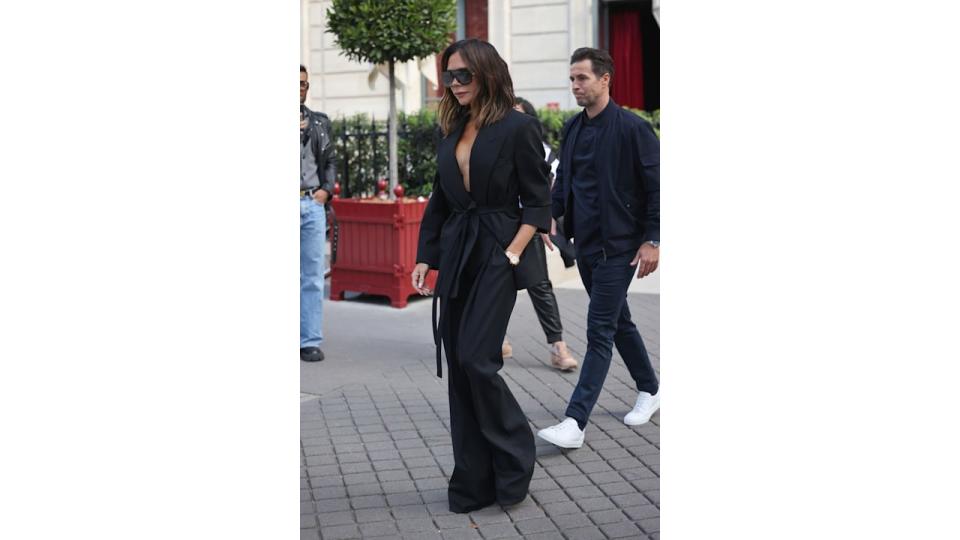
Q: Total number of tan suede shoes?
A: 2